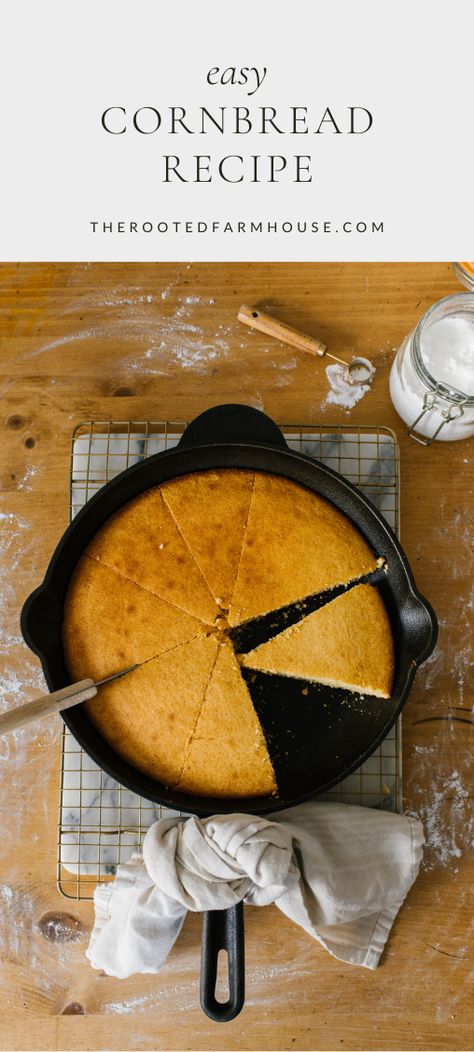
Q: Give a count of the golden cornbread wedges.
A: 7